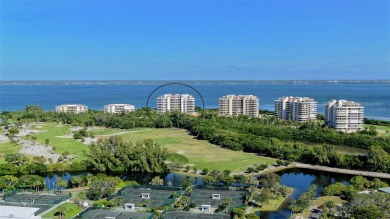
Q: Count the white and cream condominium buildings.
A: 6